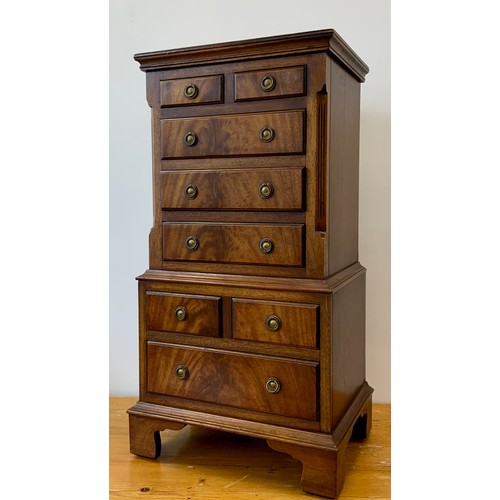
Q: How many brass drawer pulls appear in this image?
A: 12